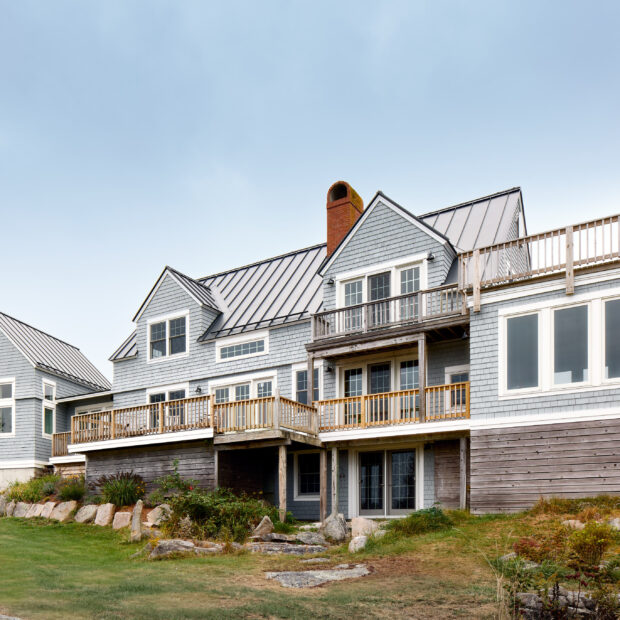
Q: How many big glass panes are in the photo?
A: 3